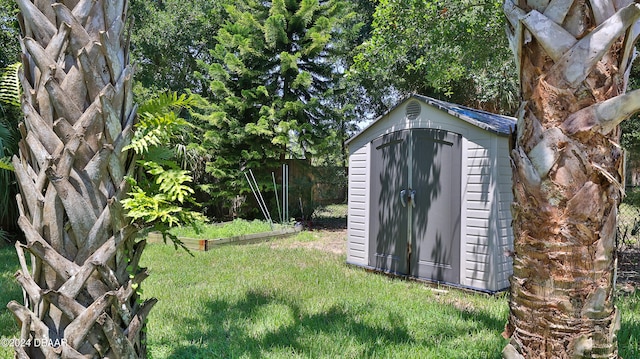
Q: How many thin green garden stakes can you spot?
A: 5